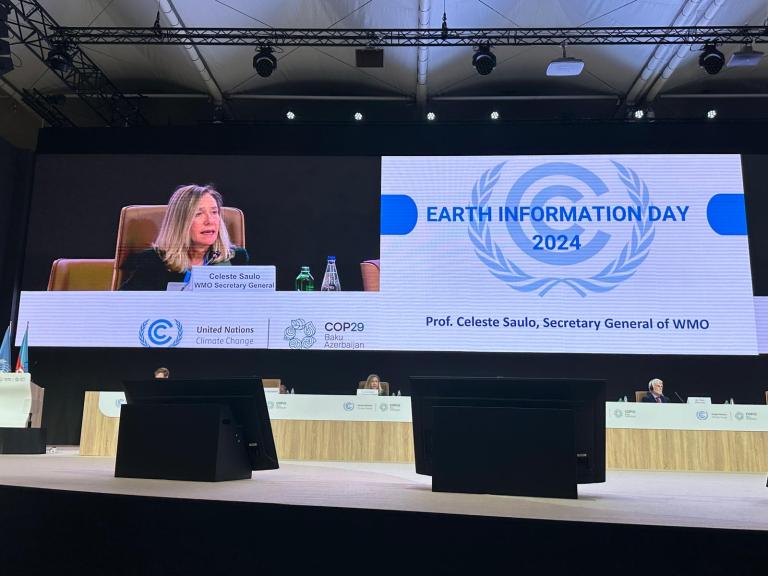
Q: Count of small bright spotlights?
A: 6